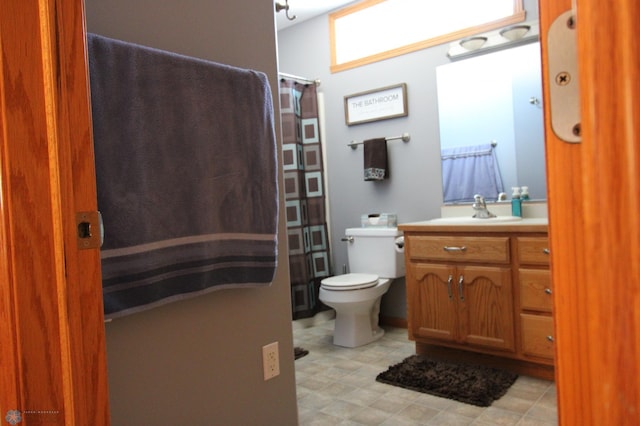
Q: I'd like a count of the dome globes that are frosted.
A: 2